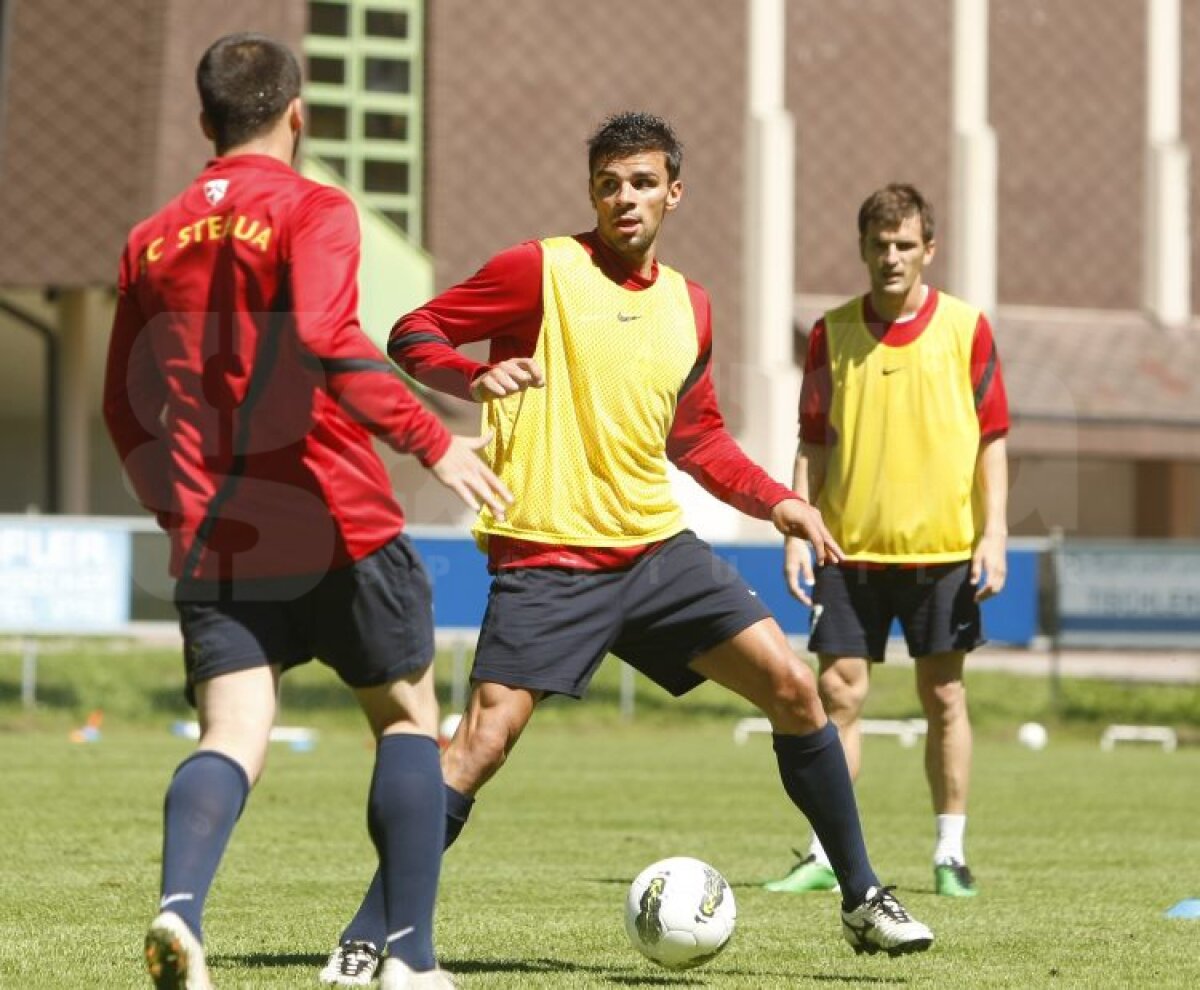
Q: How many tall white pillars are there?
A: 3